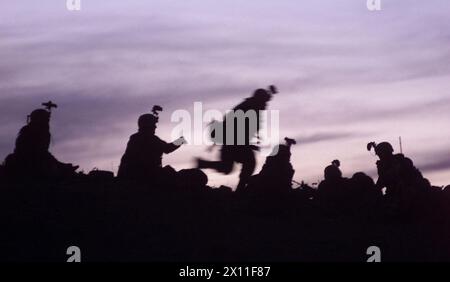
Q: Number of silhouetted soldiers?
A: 6